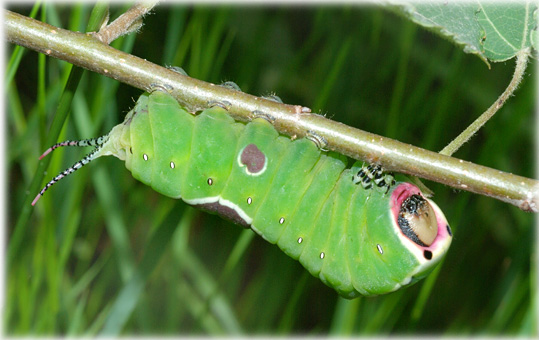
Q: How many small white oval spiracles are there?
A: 8